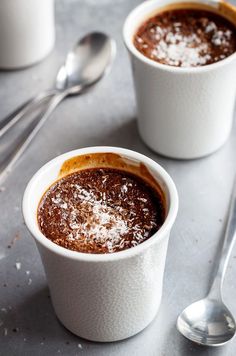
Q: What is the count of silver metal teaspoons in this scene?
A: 3